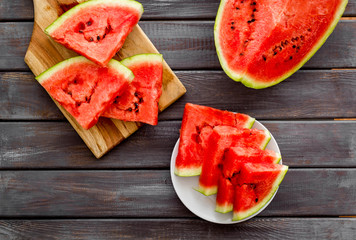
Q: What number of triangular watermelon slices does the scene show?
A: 7